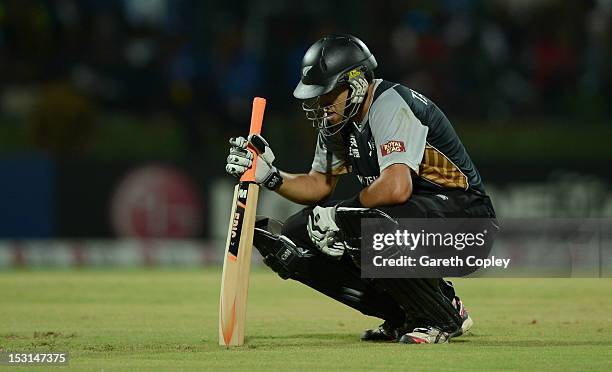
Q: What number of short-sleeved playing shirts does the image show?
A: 1